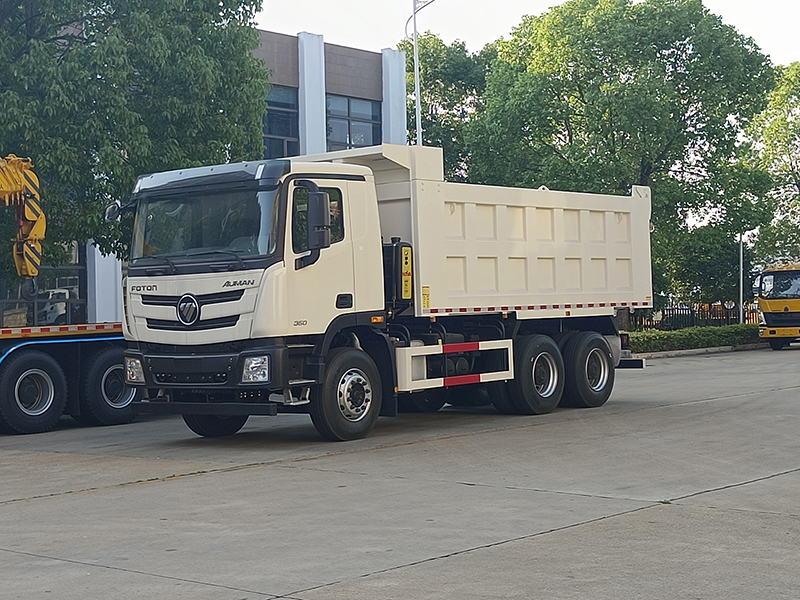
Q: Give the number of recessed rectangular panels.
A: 14